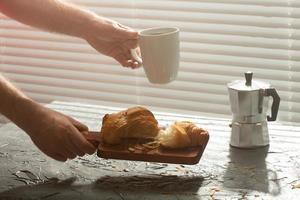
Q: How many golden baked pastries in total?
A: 2